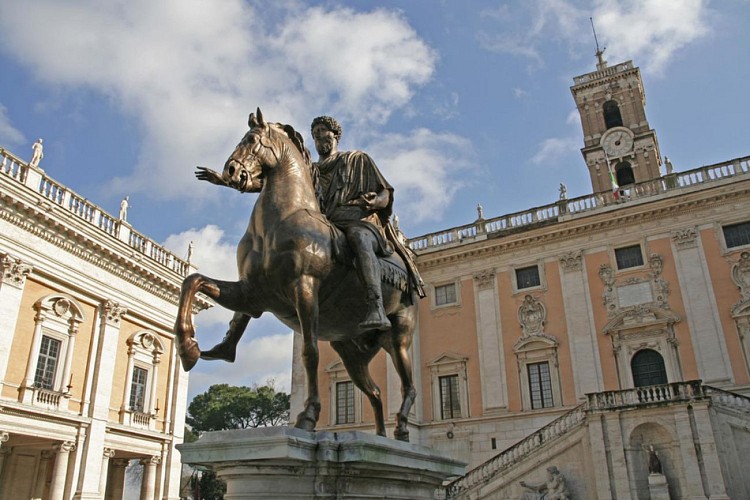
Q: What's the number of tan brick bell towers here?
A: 1